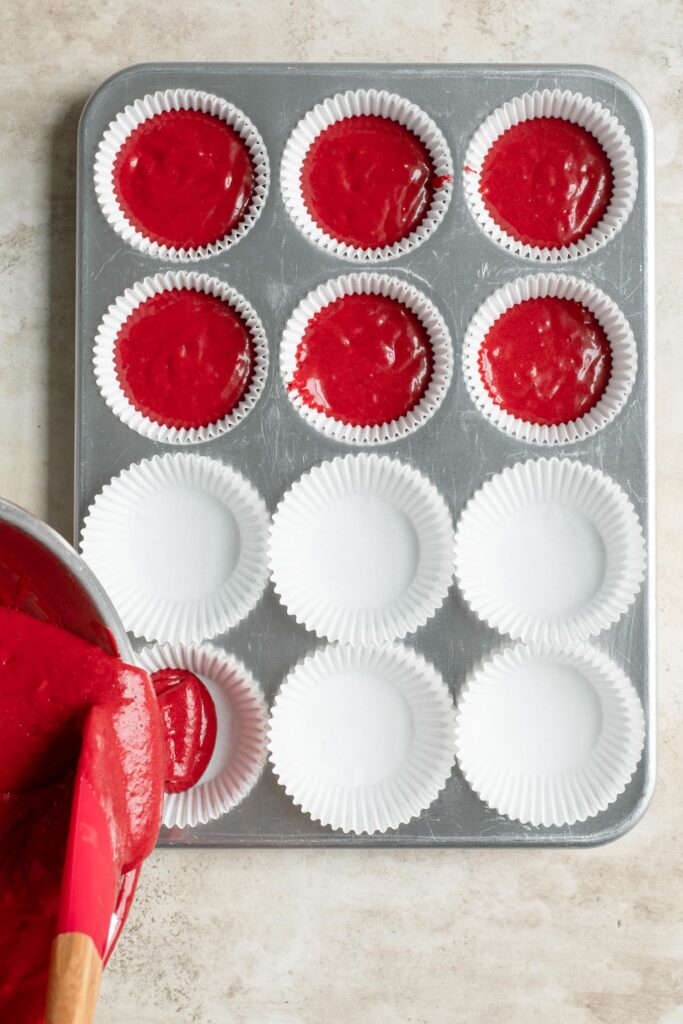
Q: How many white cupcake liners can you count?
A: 12